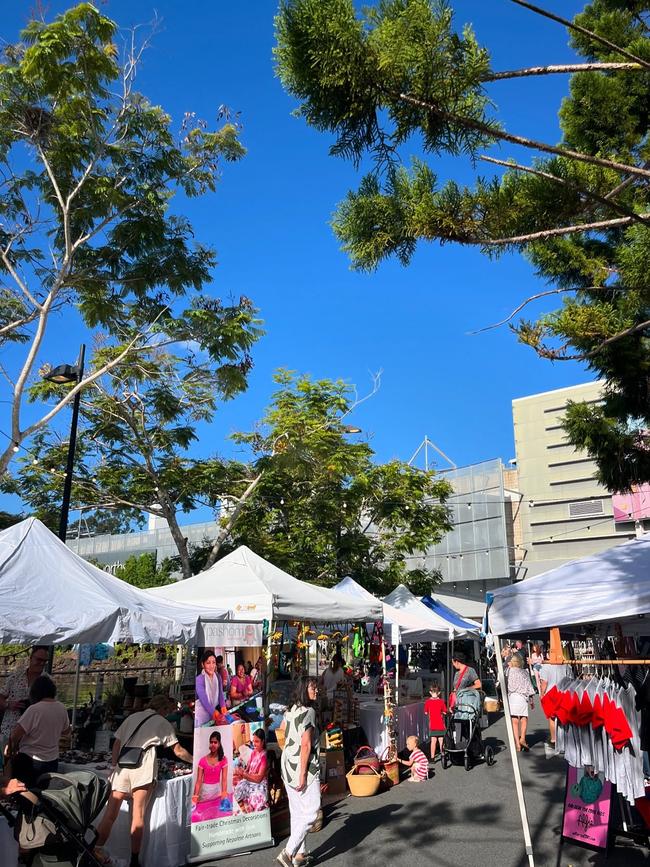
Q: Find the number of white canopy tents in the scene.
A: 5